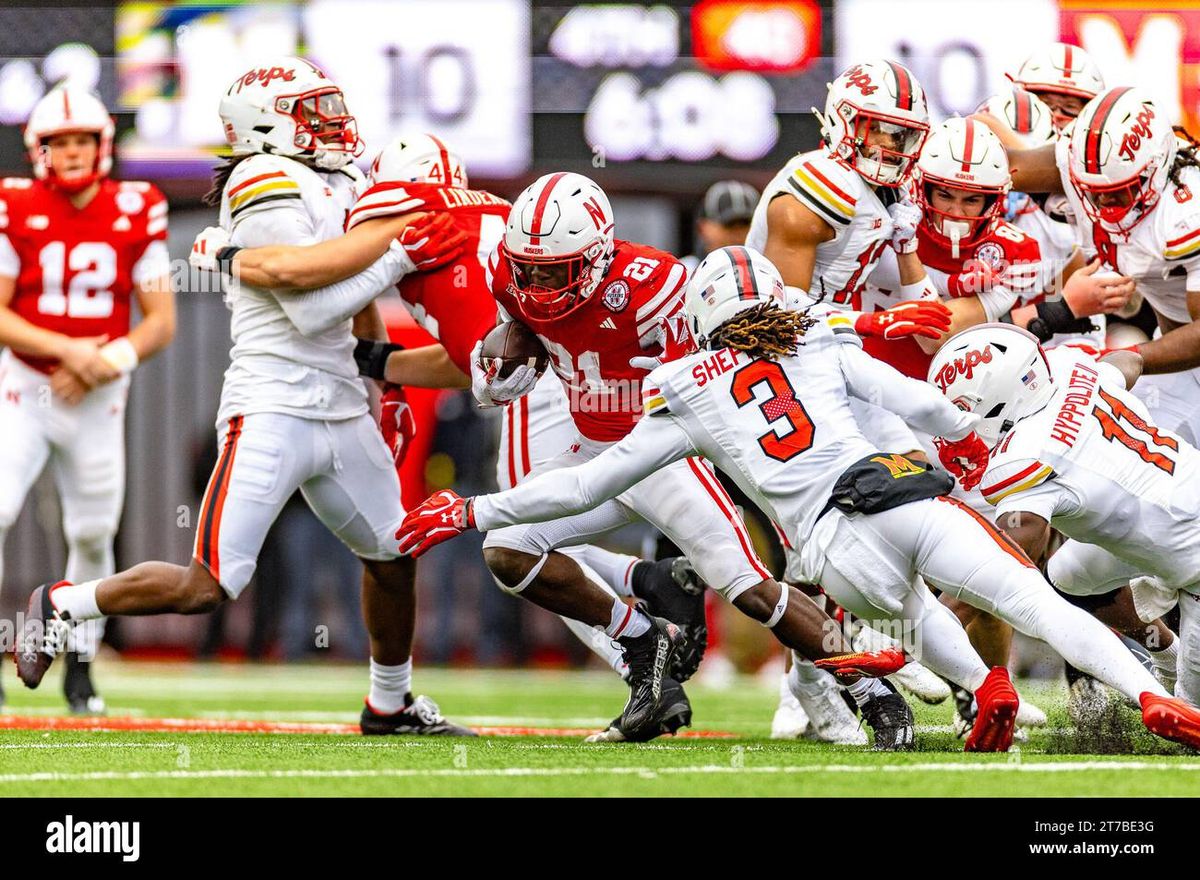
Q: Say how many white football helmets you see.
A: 11